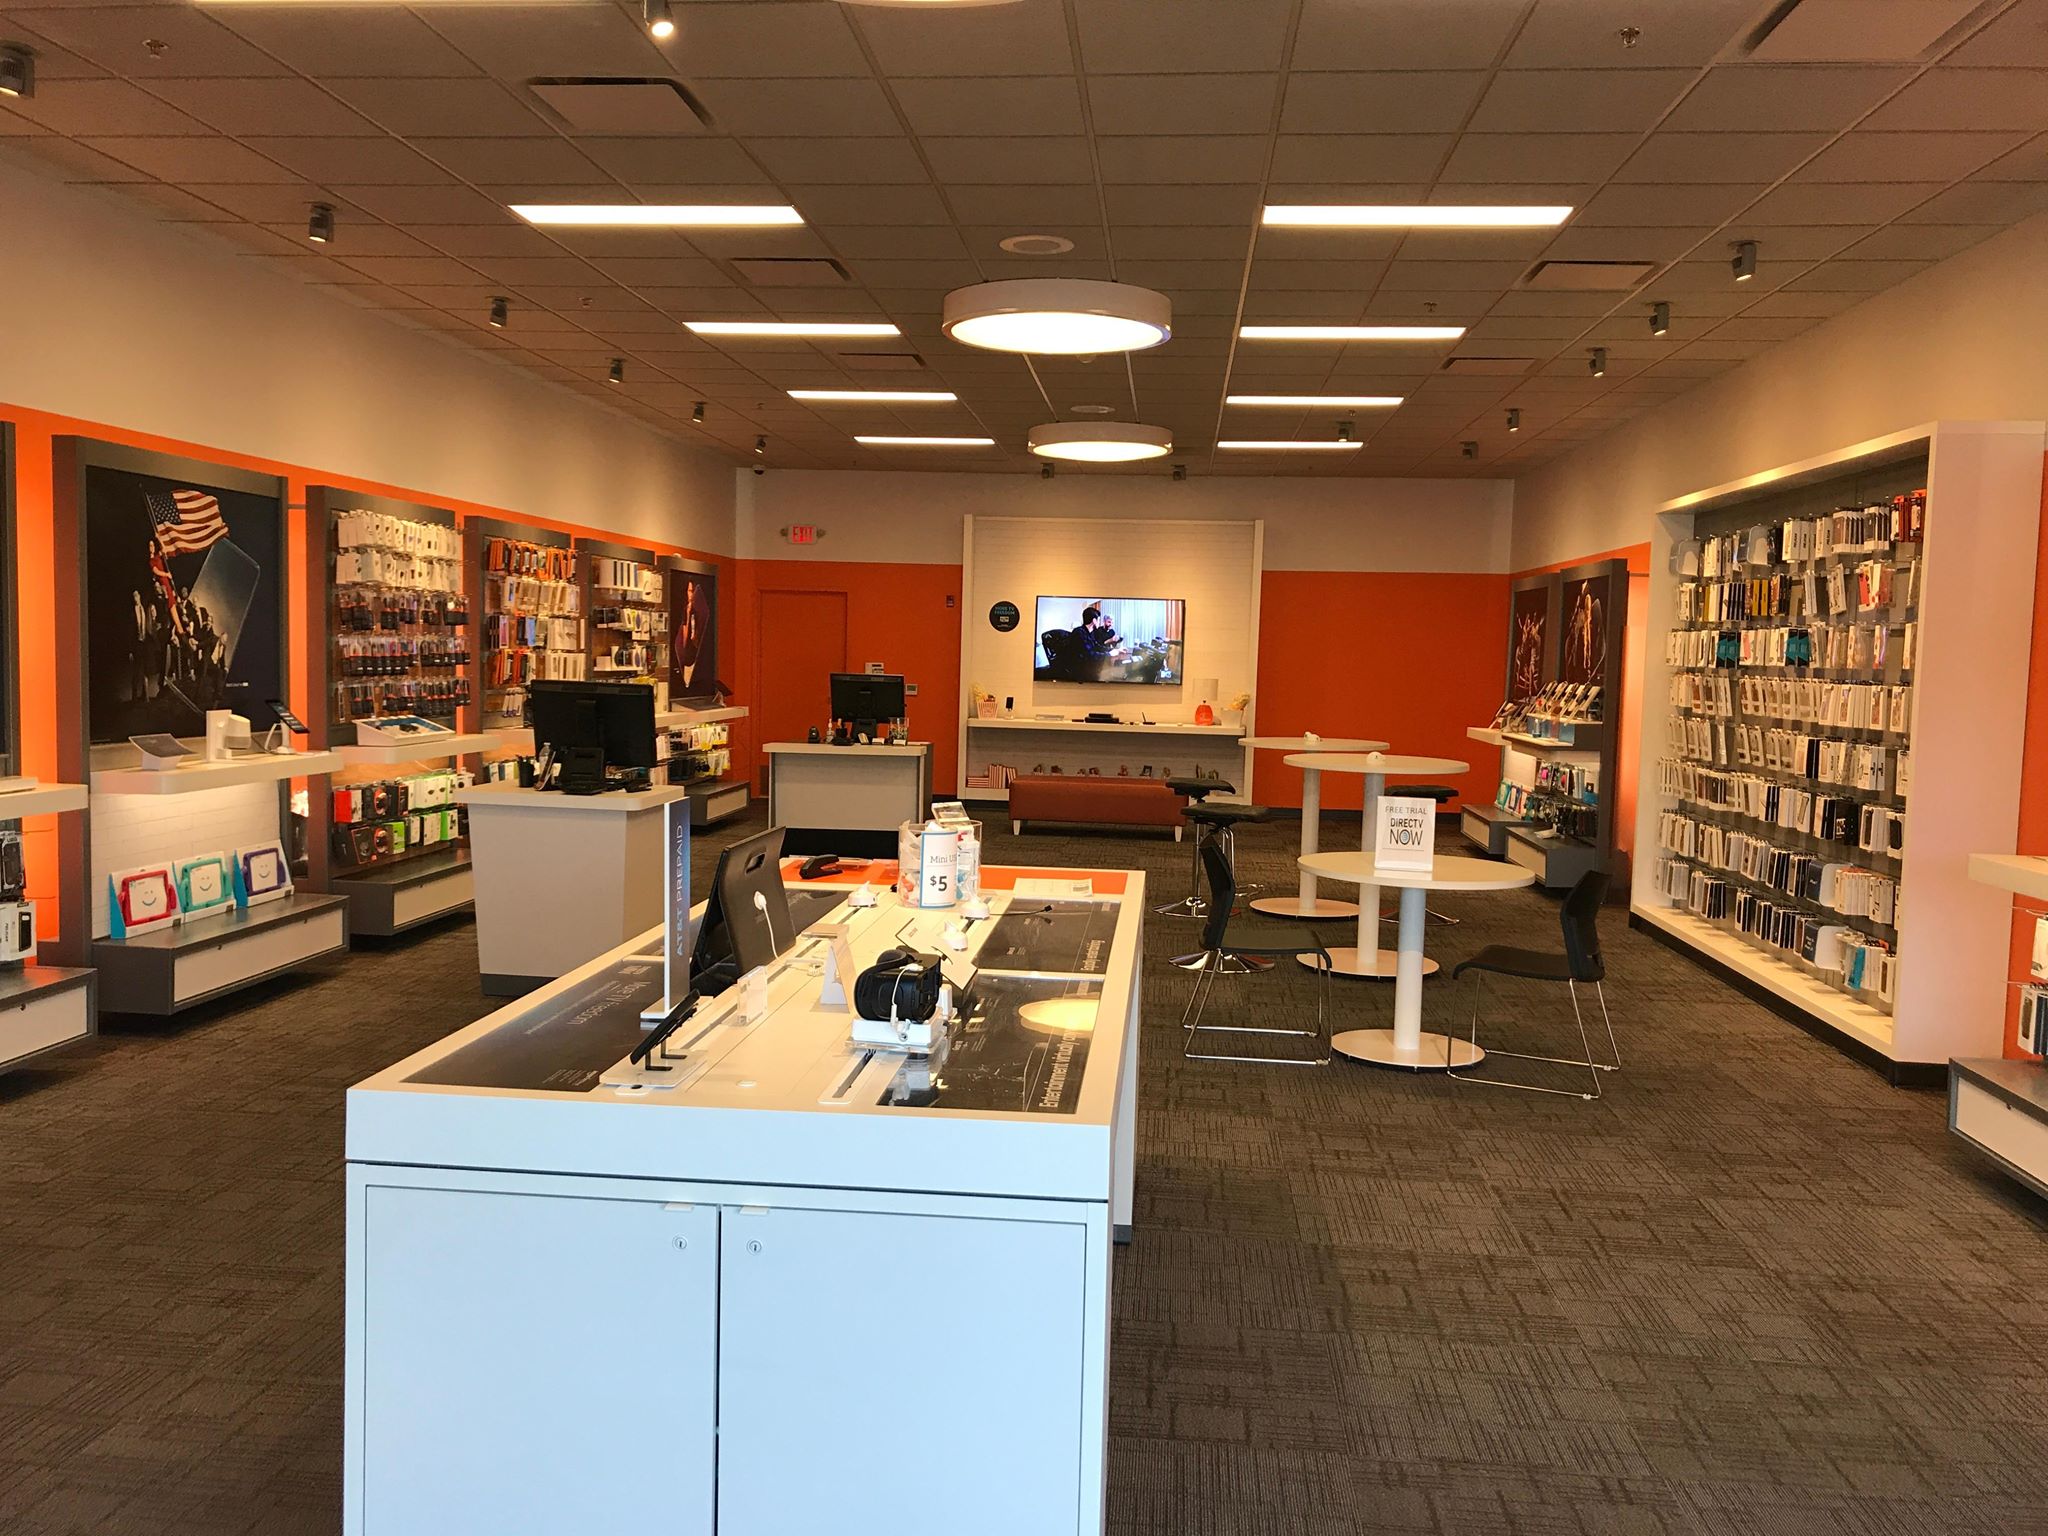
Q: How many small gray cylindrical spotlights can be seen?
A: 15